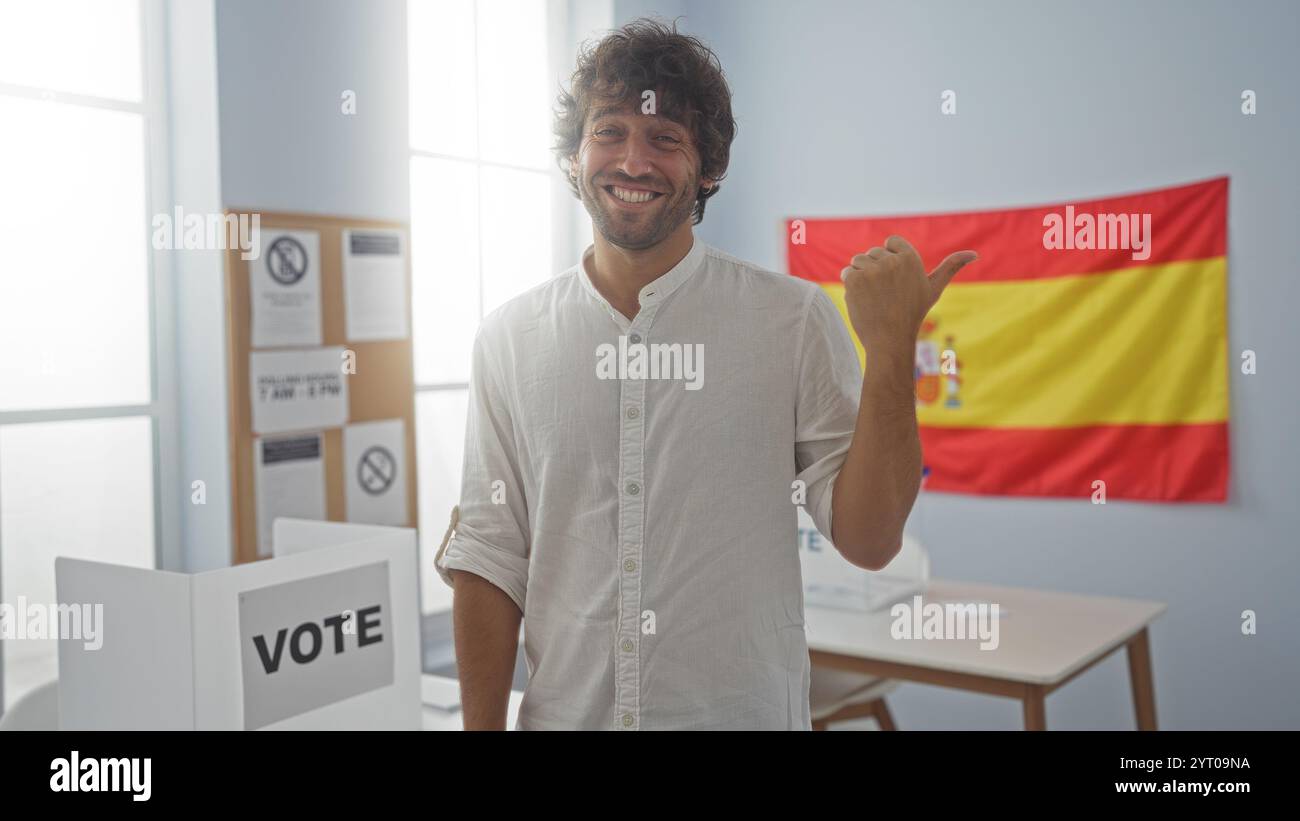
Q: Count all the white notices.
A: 5